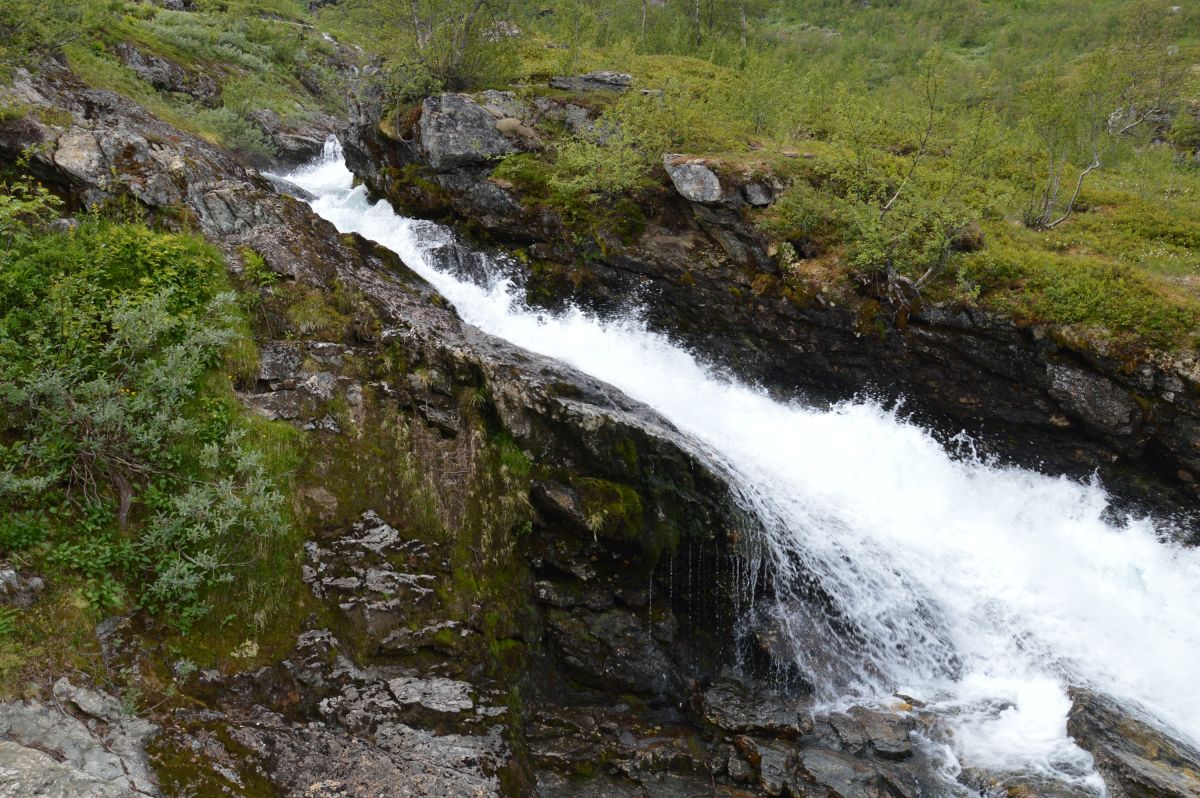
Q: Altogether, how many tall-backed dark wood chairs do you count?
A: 0